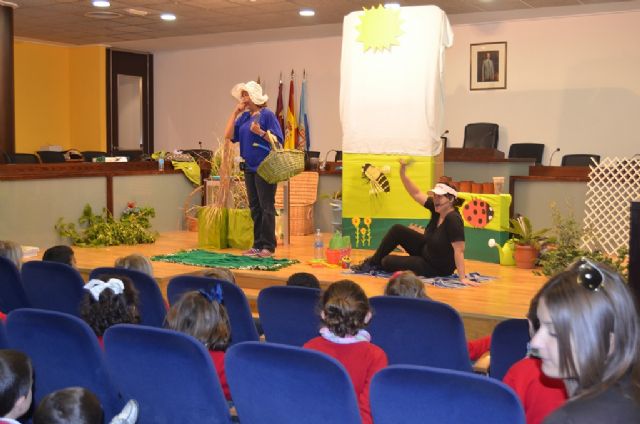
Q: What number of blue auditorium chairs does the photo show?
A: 12